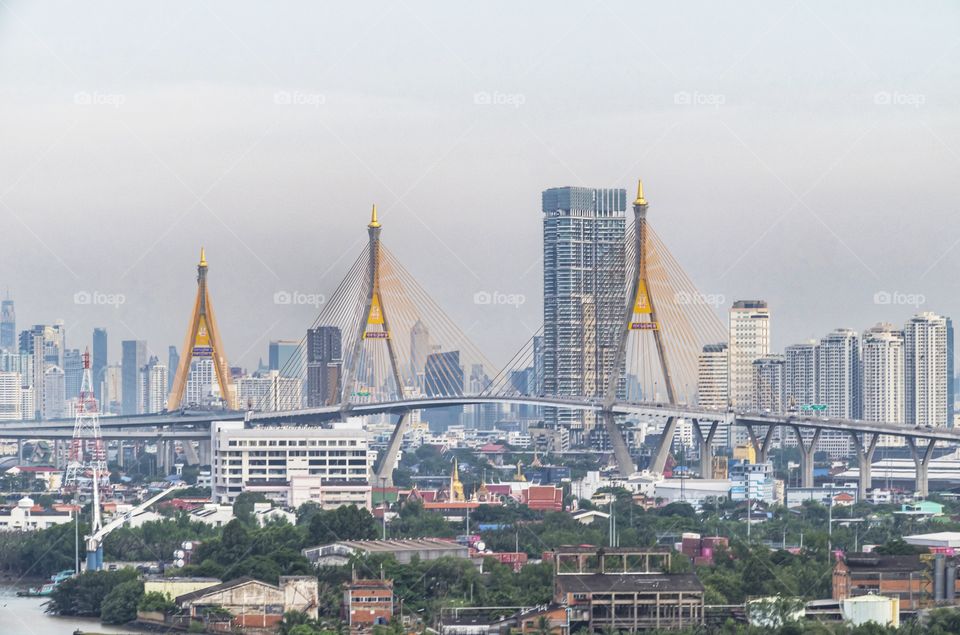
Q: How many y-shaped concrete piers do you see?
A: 5